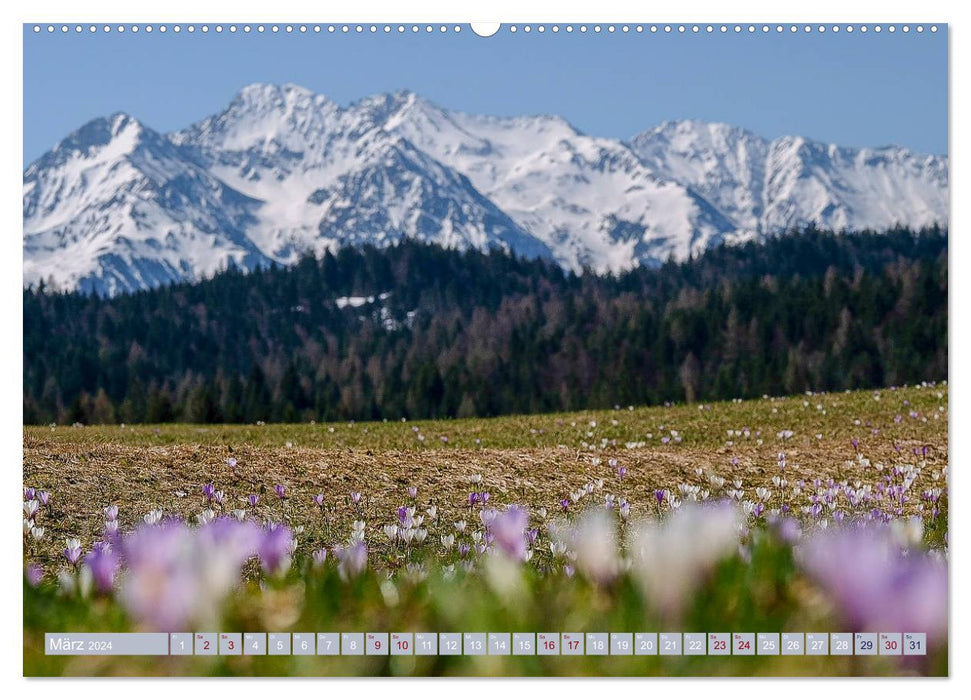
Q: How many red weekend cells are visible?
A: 9